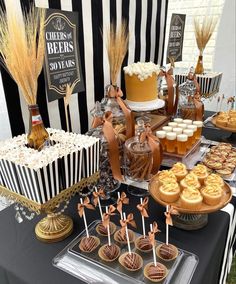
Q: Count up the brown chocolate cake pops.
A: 8